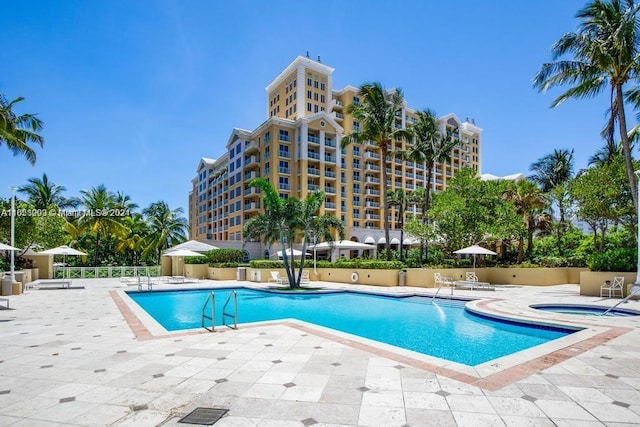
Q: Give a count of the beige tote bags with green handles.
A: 0